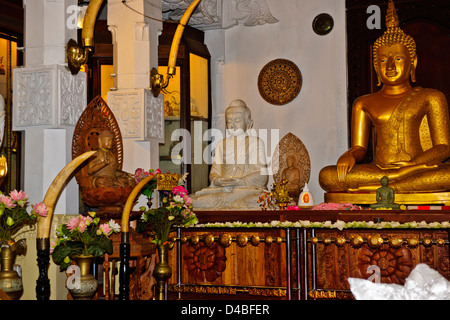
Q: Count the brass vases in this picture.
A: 3